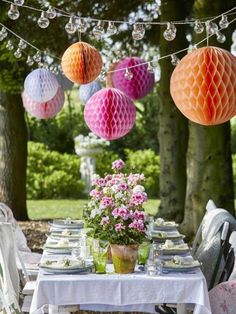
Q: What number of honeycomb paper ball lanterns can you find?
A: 7